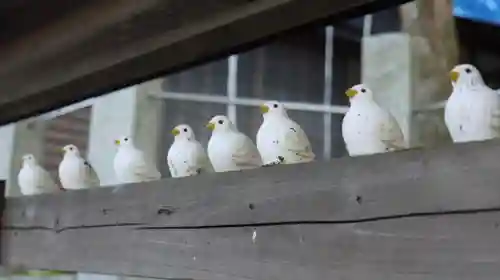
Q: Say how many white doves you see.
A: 8